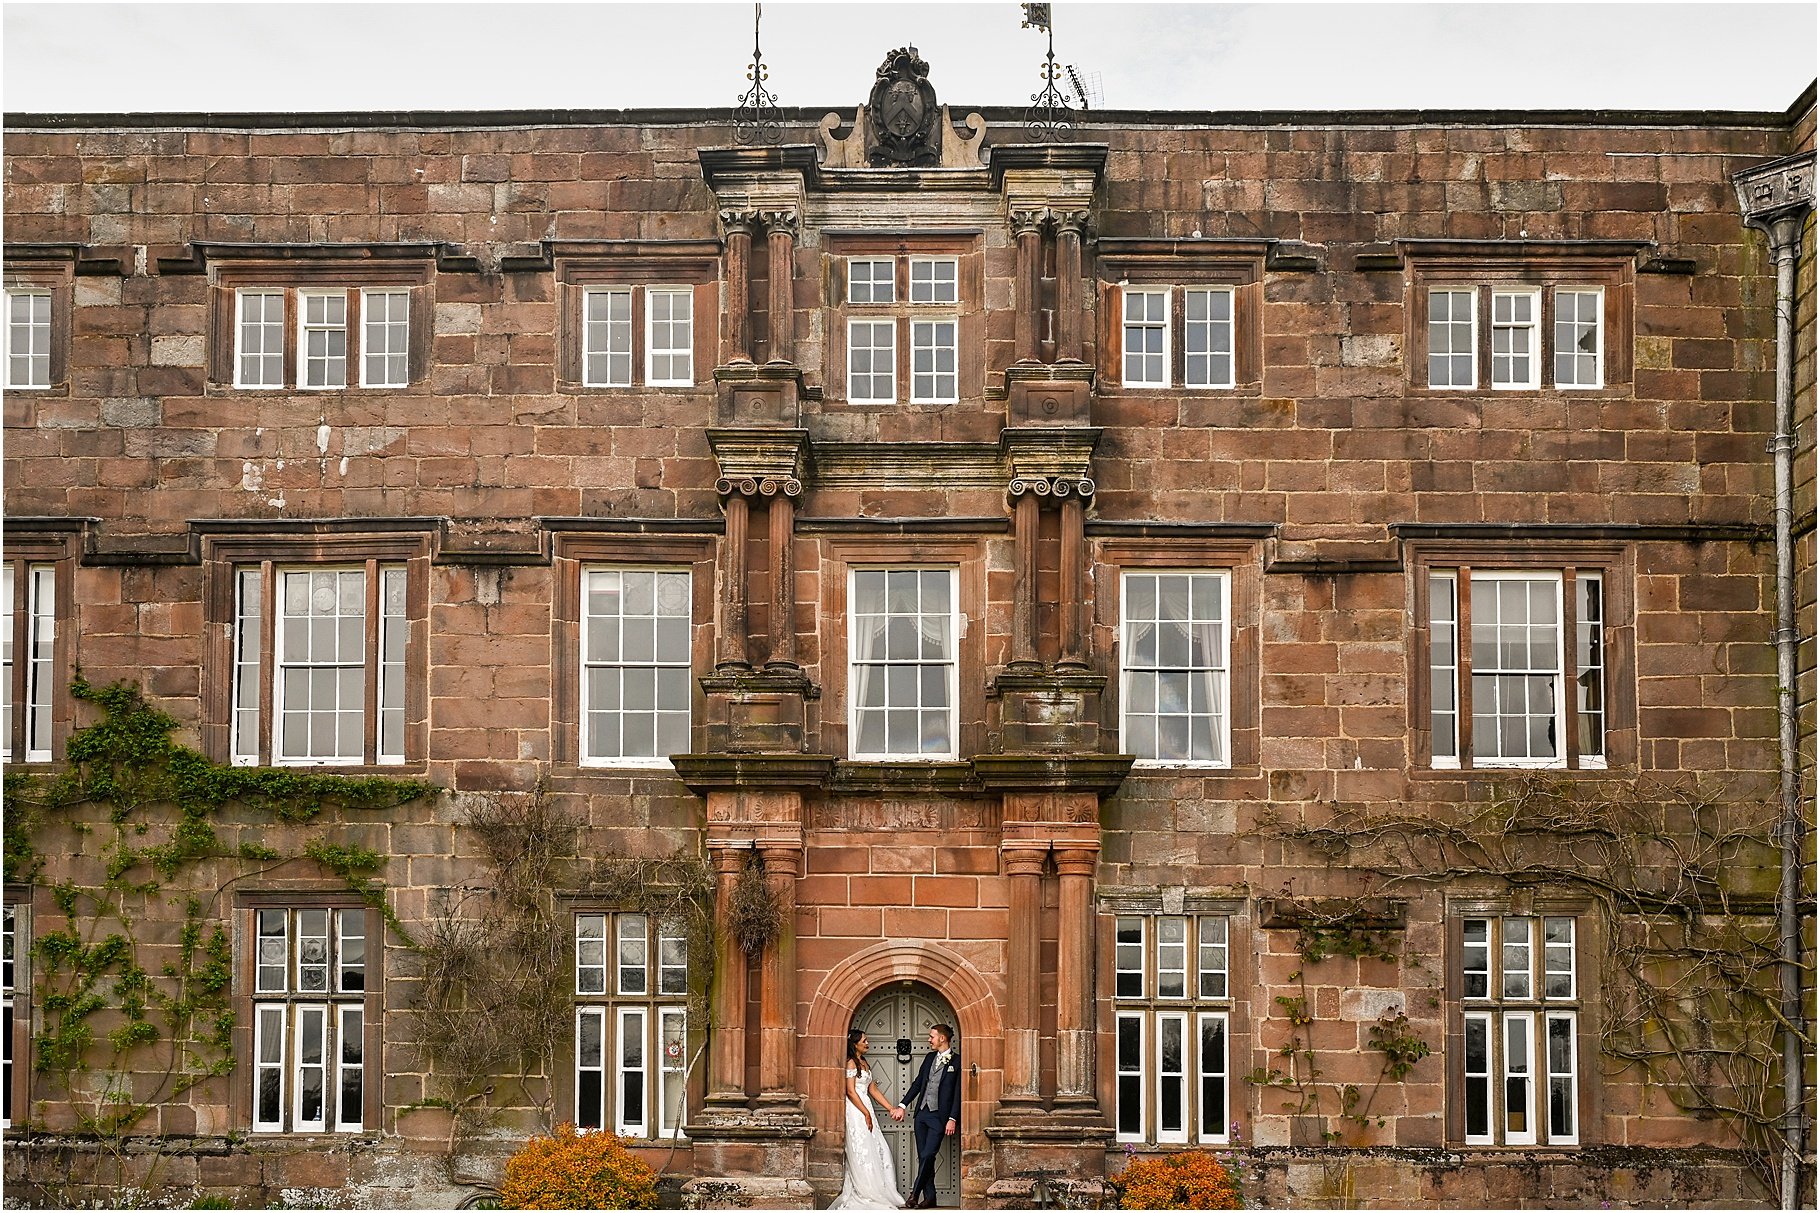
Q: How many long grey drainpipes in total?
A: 1